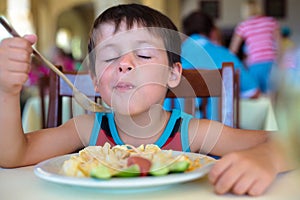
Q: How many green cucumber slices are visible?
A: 4